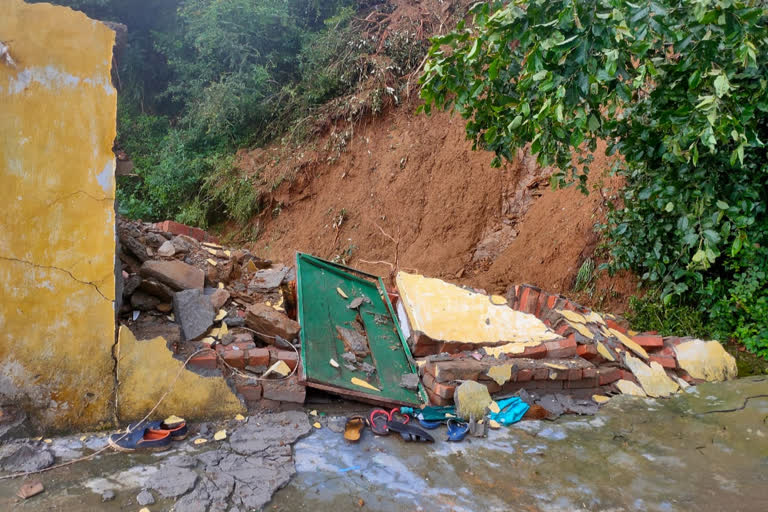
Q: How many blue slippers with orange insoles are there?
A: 2